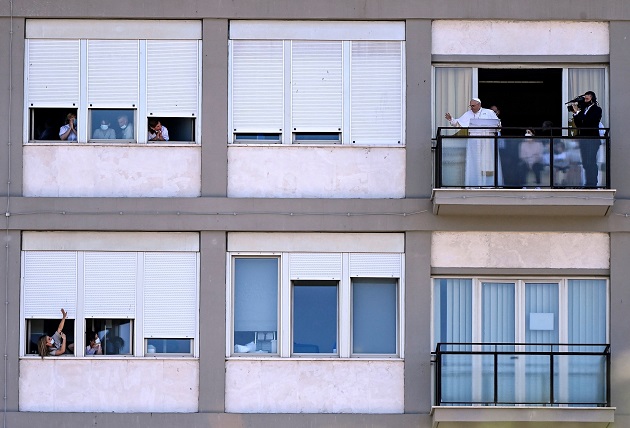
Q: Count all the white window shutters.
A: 11